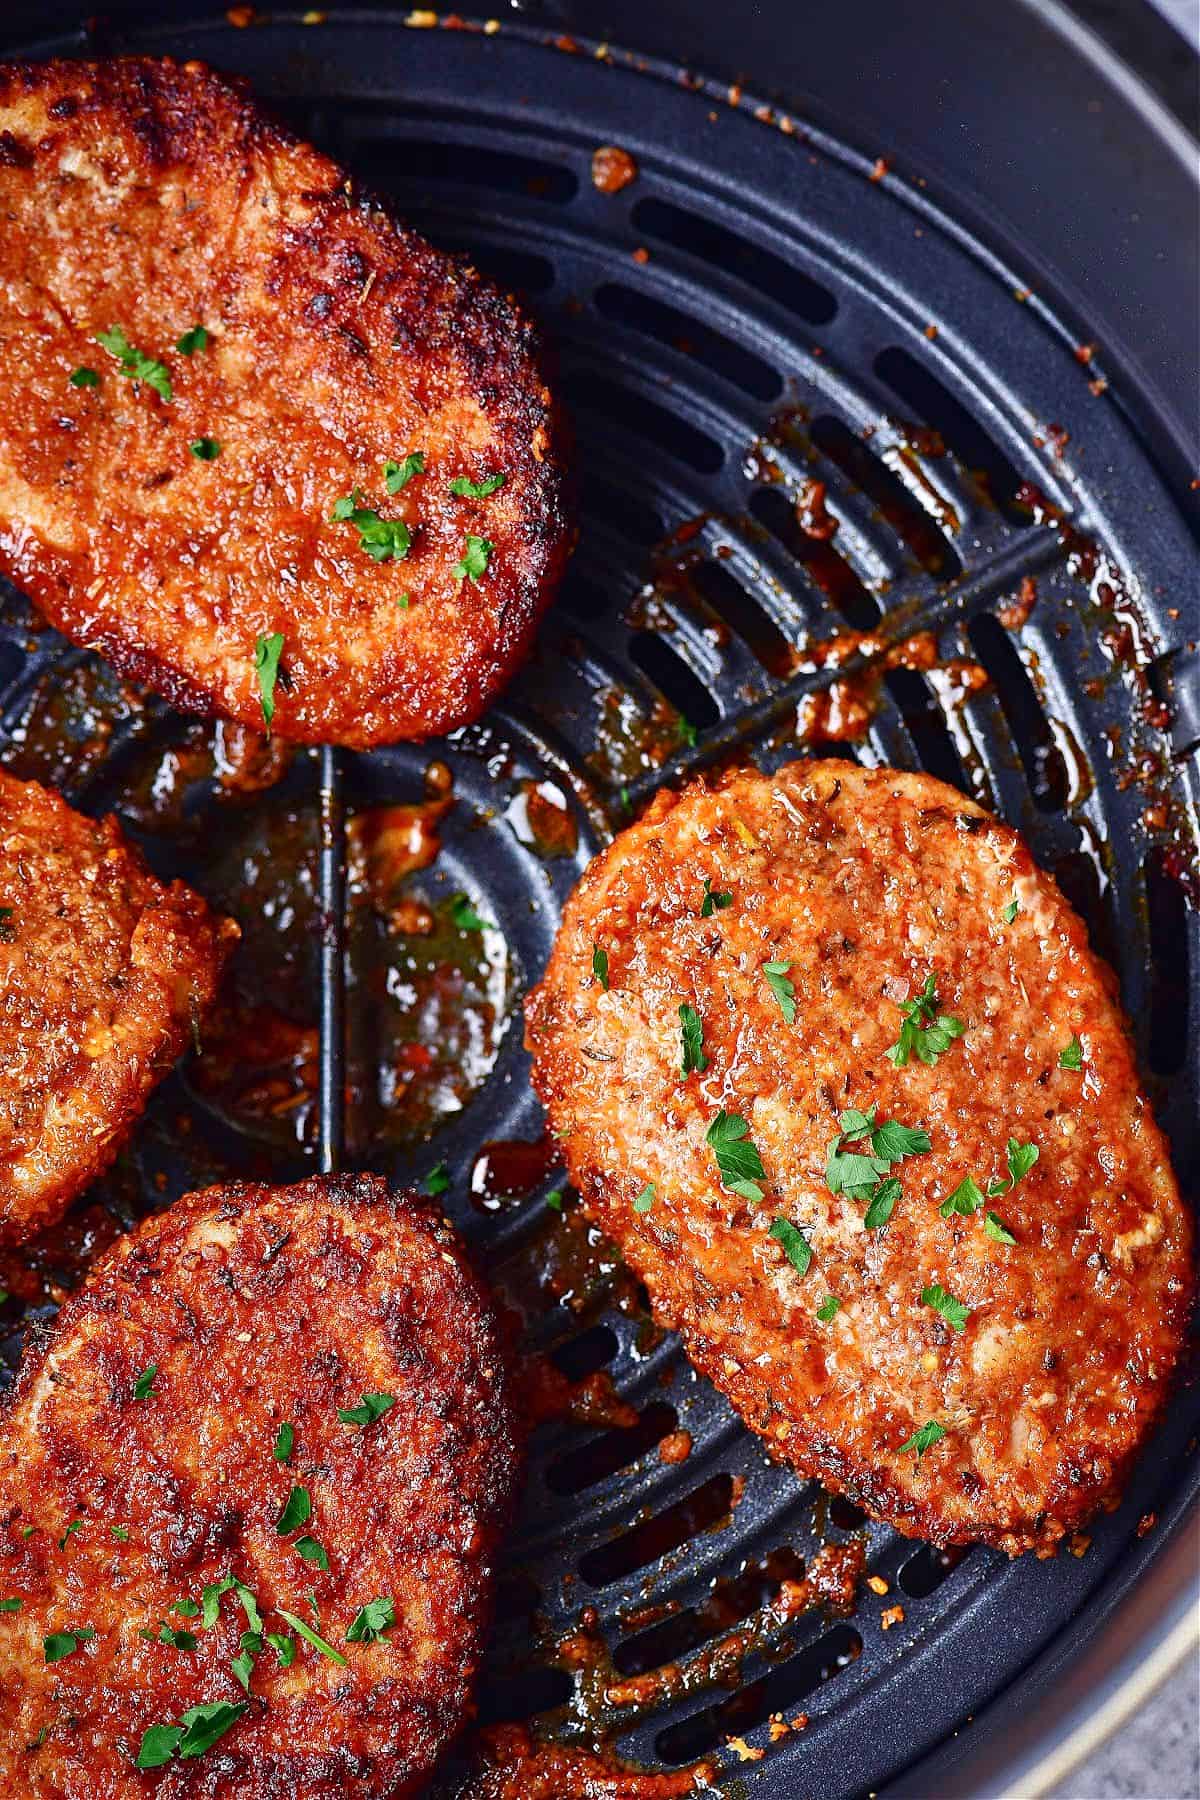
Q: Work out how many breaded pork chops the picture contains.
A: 4